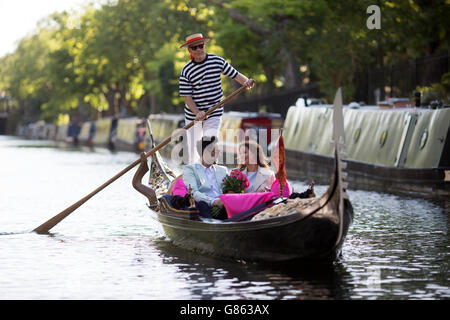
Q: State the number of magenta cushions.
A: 2